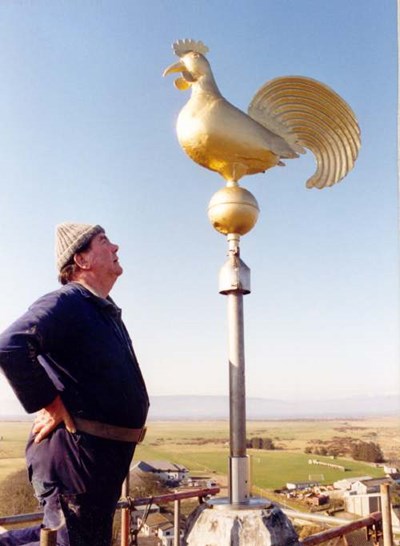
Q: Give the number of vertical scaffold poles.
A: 4